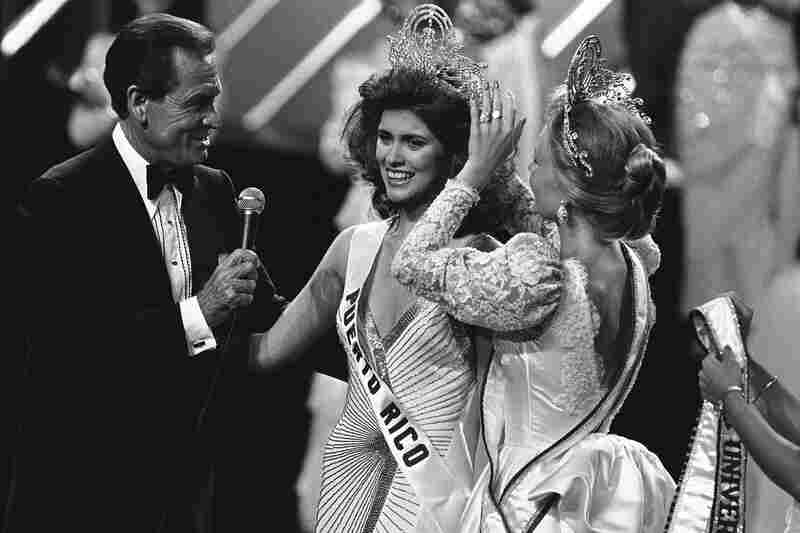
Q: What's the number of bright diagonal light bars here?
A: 4